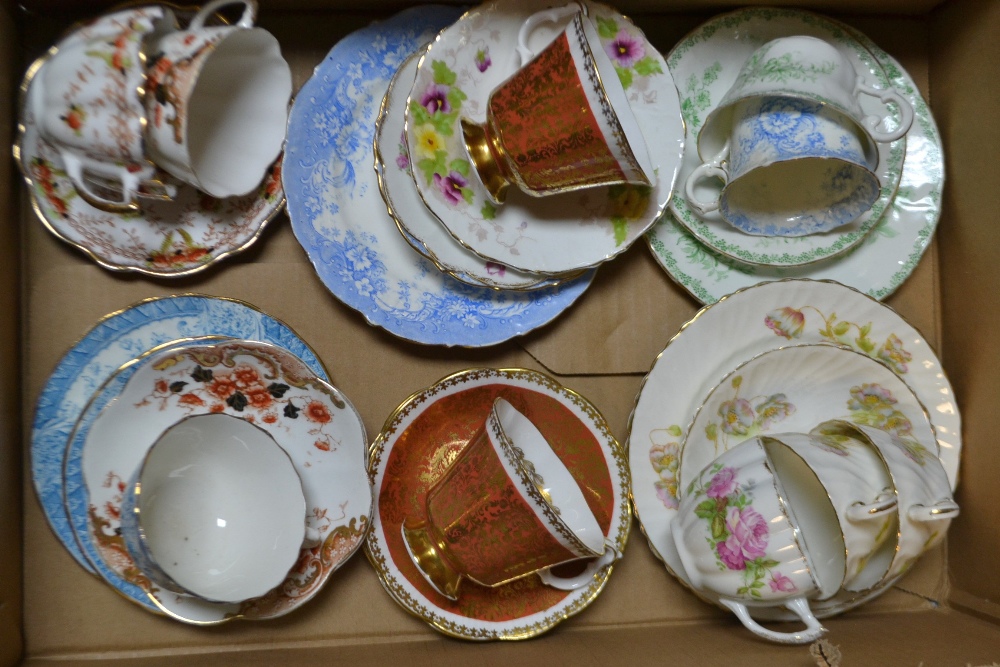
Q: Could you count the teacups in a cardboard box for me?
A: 10